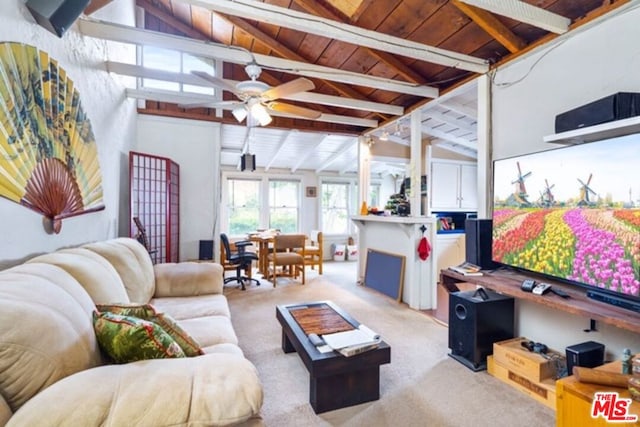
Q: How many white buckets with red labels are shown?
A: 2